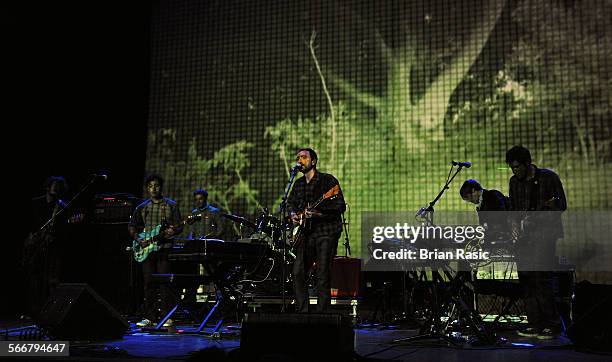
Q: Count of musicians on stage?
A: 6